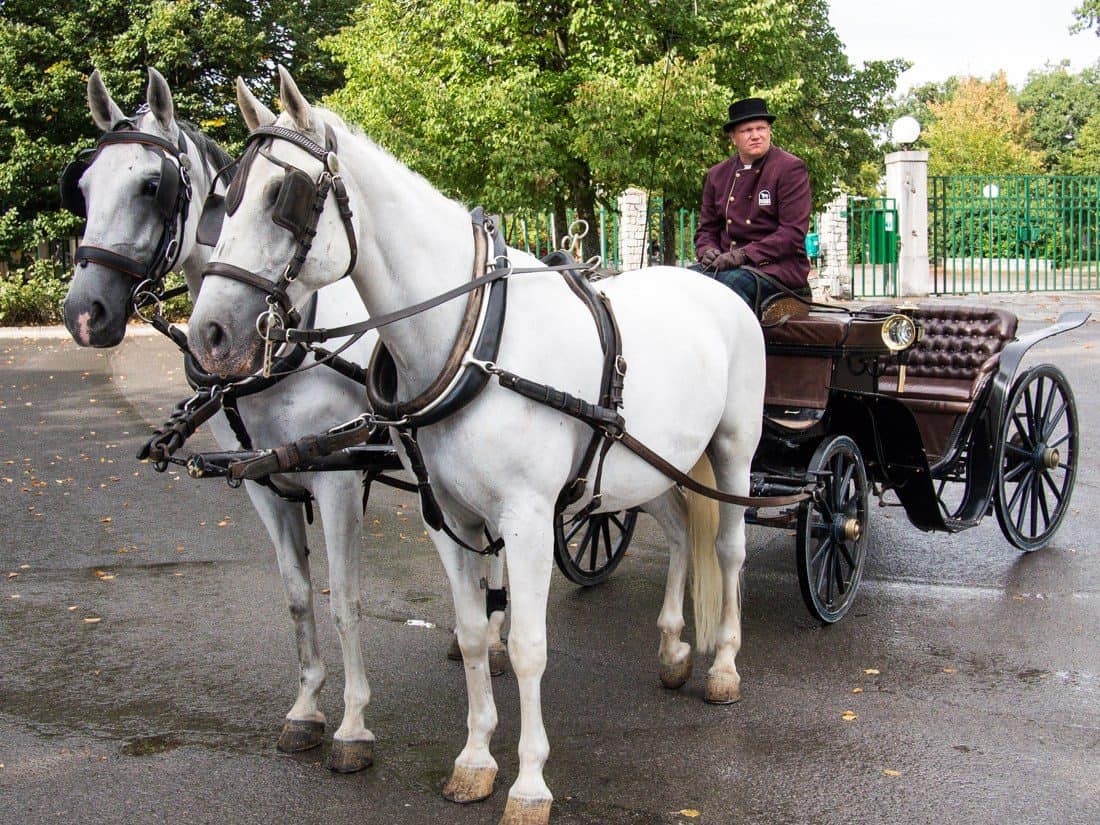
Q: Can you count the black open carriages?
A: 1